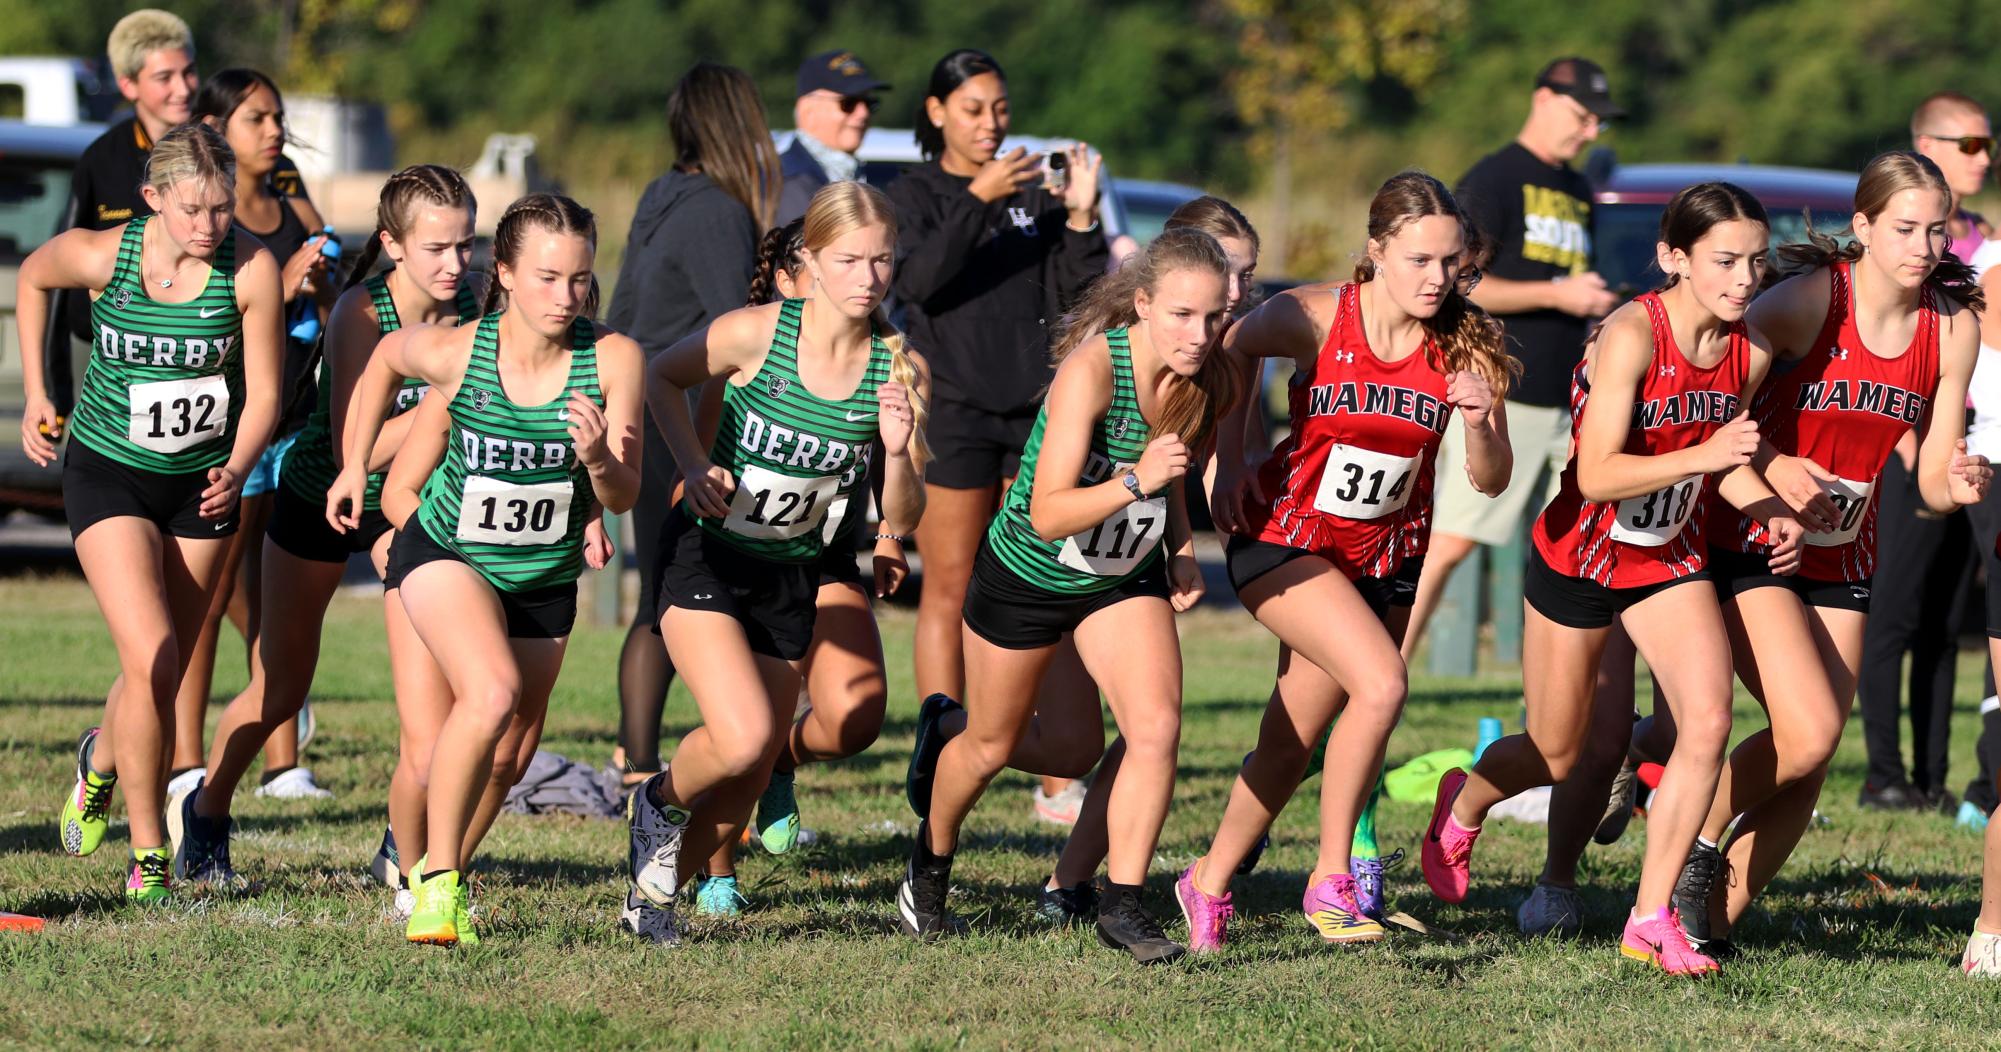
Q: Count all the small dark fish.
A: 0